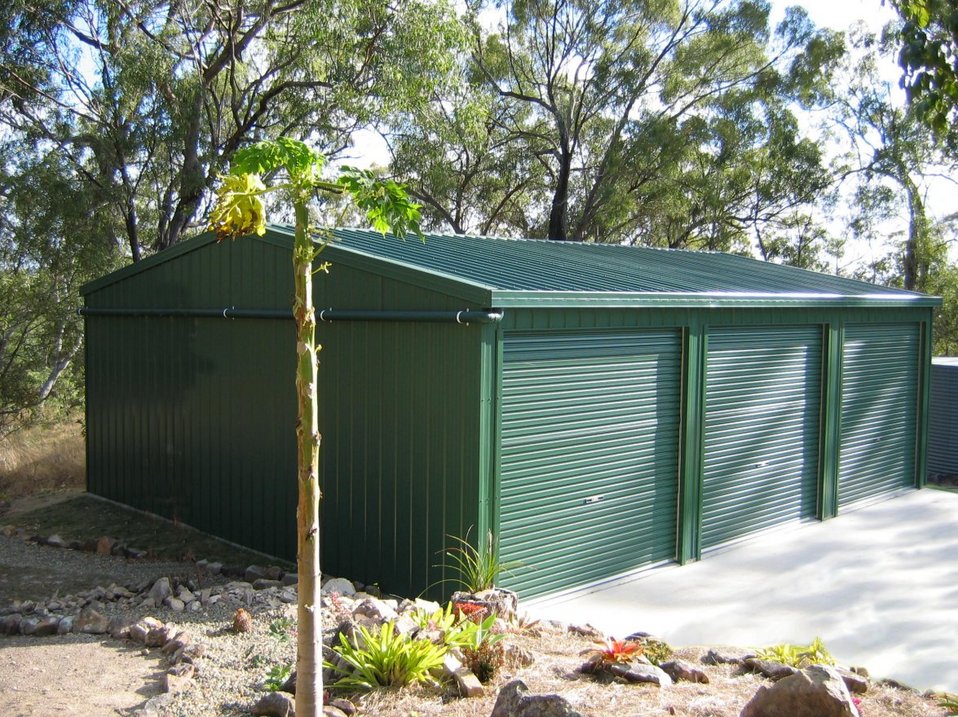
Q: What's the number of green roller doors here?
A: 3